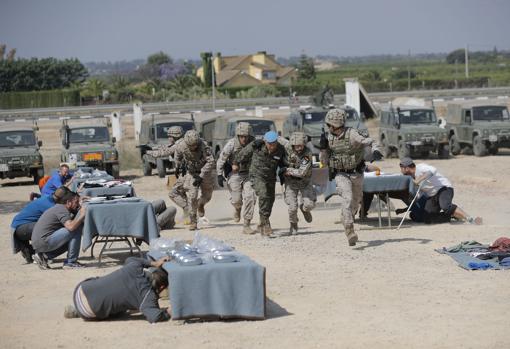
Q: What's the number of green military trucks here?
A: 7